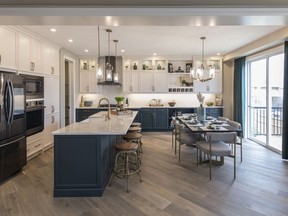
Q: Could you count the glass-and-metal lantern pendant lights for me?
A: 3